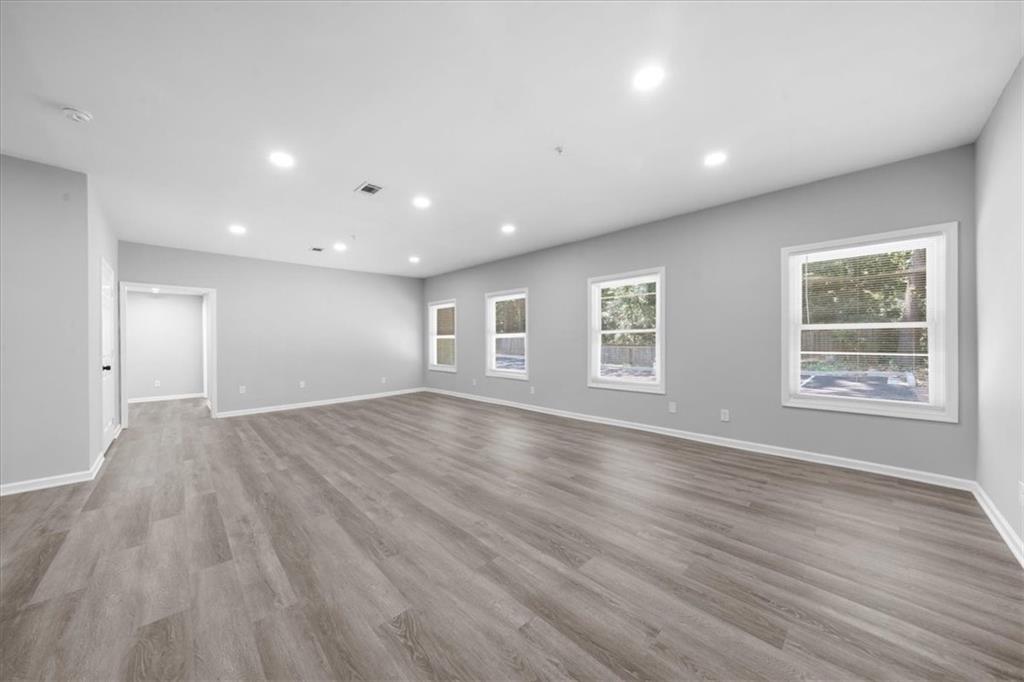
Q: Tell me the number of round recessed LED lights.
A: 8